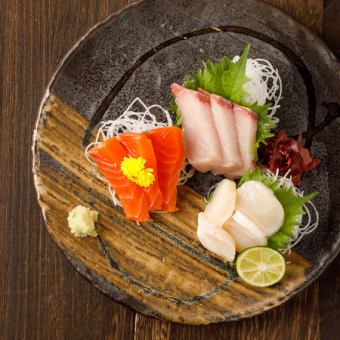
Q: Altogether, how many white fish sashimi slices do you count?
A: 3